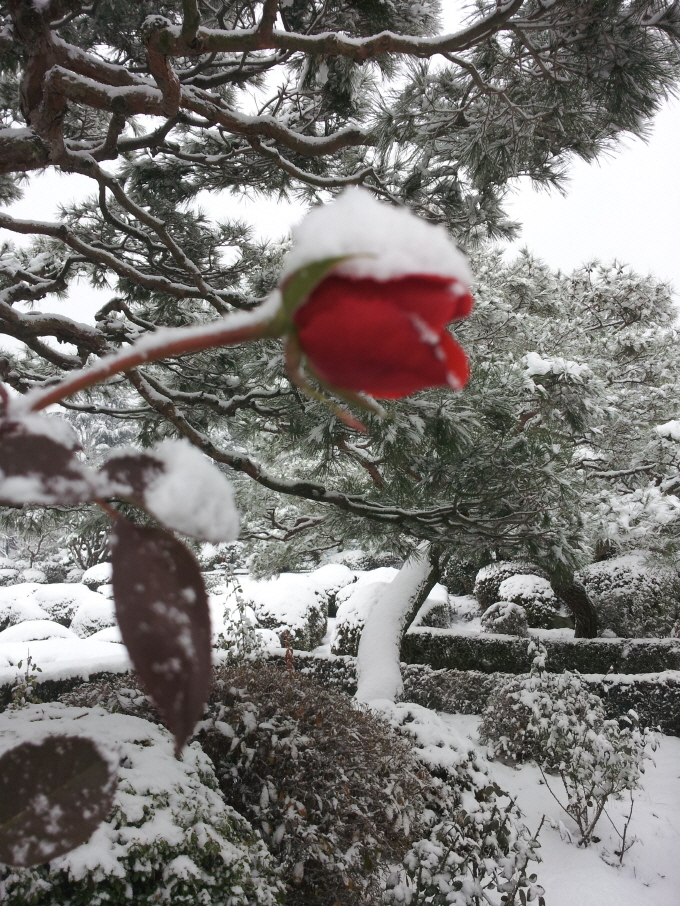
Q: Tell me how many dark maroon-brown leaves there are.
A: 4